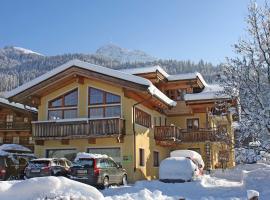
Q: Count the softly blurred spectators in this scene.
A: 0